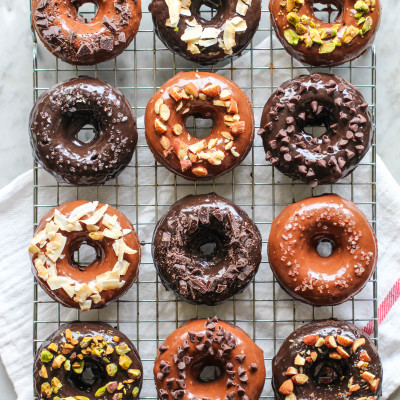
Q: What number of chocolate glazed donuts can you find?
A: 12